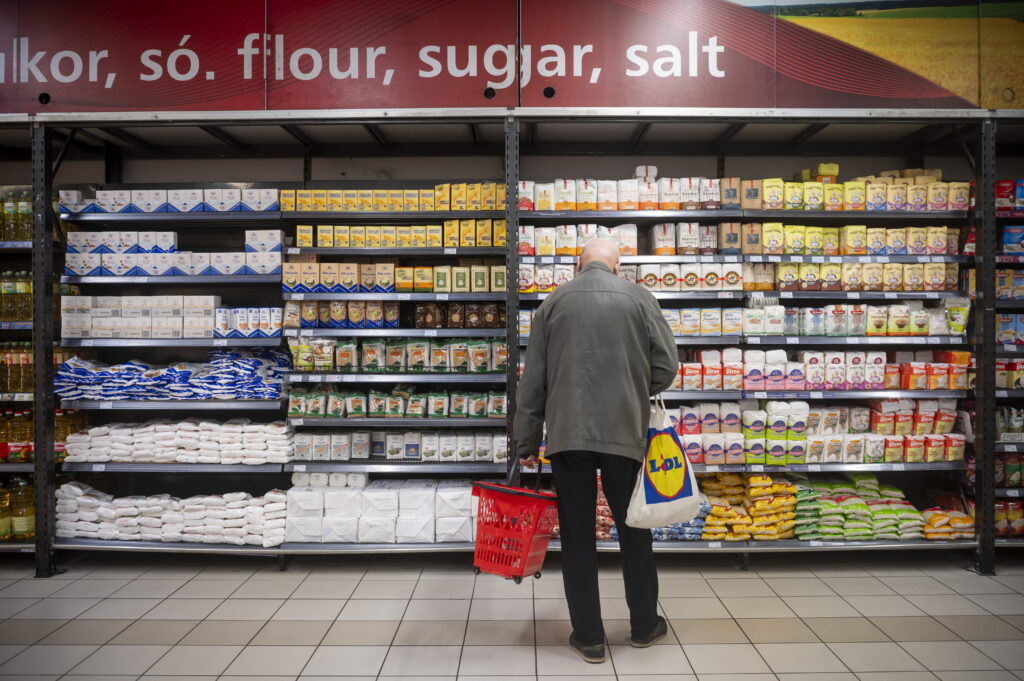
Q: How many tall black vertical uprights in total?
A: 3